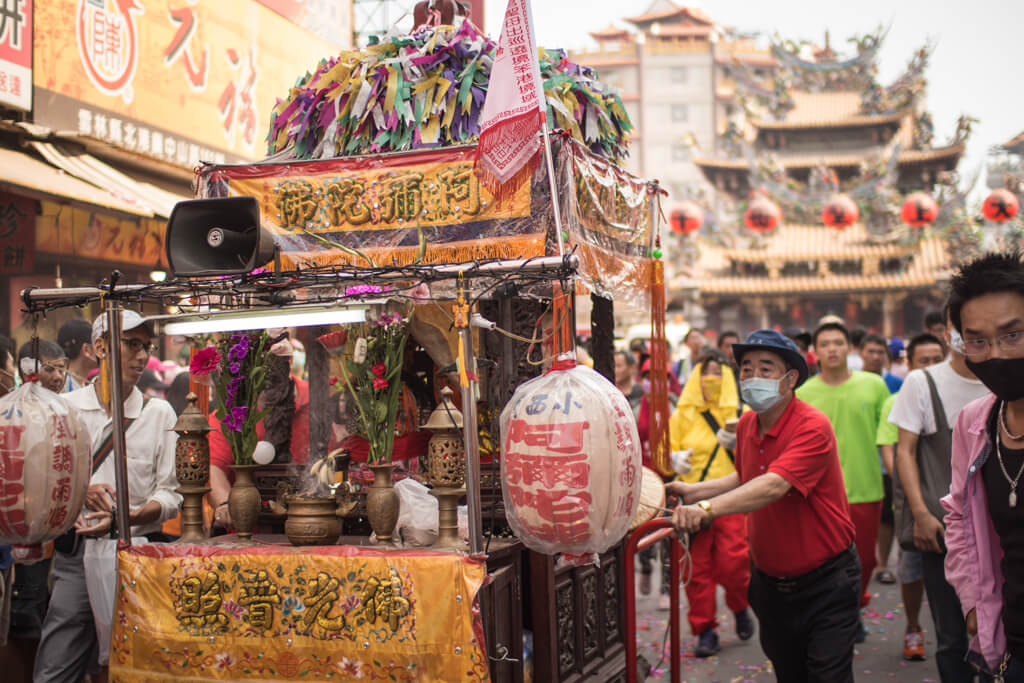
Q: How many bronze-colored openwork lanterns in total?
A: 2